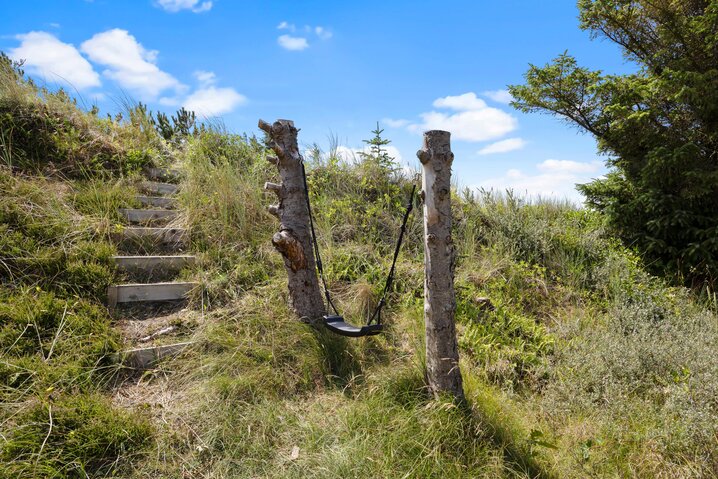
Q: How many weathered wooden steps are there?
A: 8